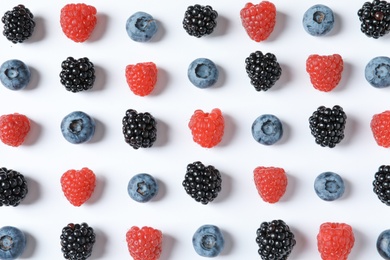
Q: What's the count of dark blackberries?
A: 12